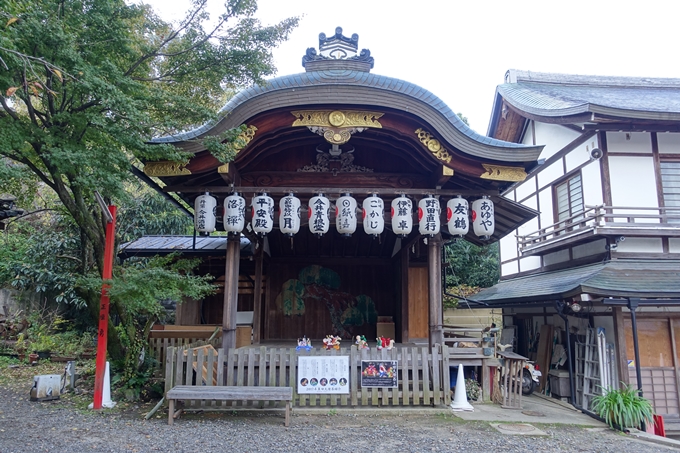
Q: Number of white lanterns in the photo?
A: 11